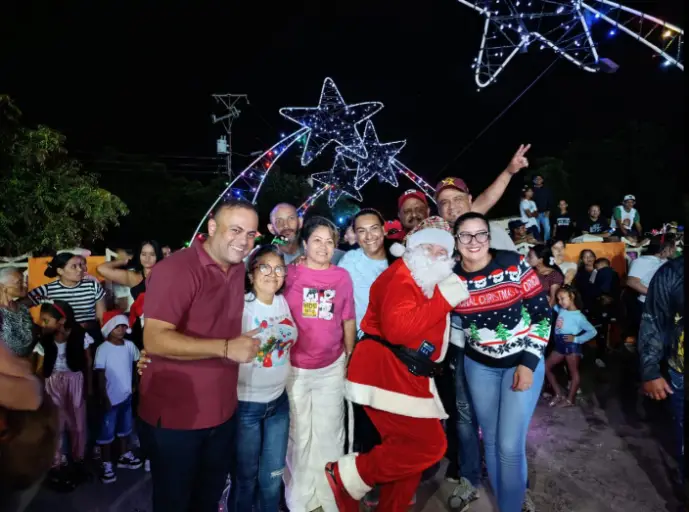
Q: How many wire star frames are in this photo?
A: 4